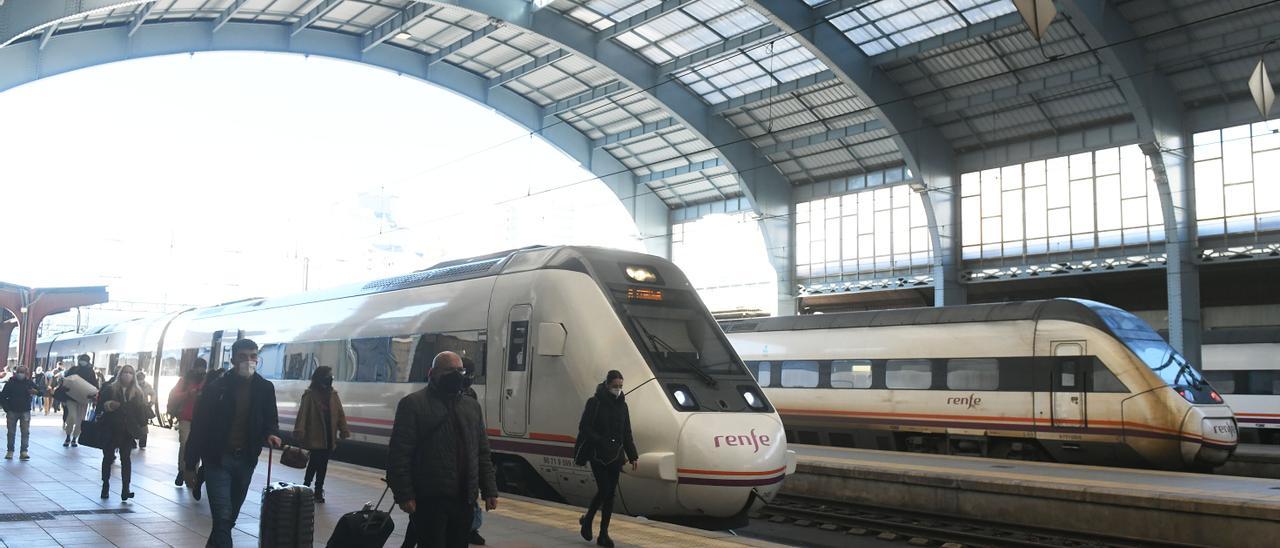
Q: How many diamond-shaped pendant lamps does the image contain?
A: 2